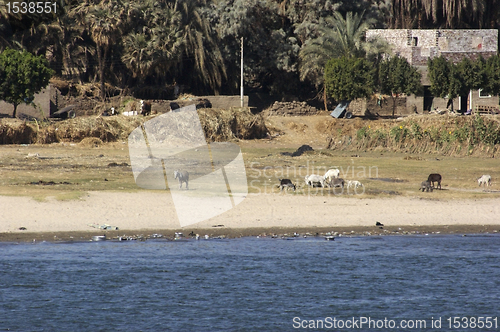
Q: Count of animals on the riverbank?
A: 9